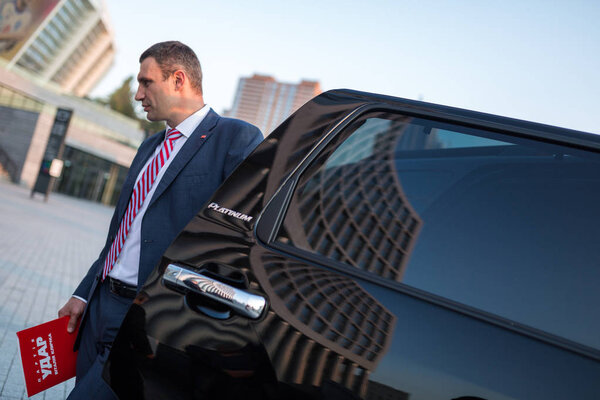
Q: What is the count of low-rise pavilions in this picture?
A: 1